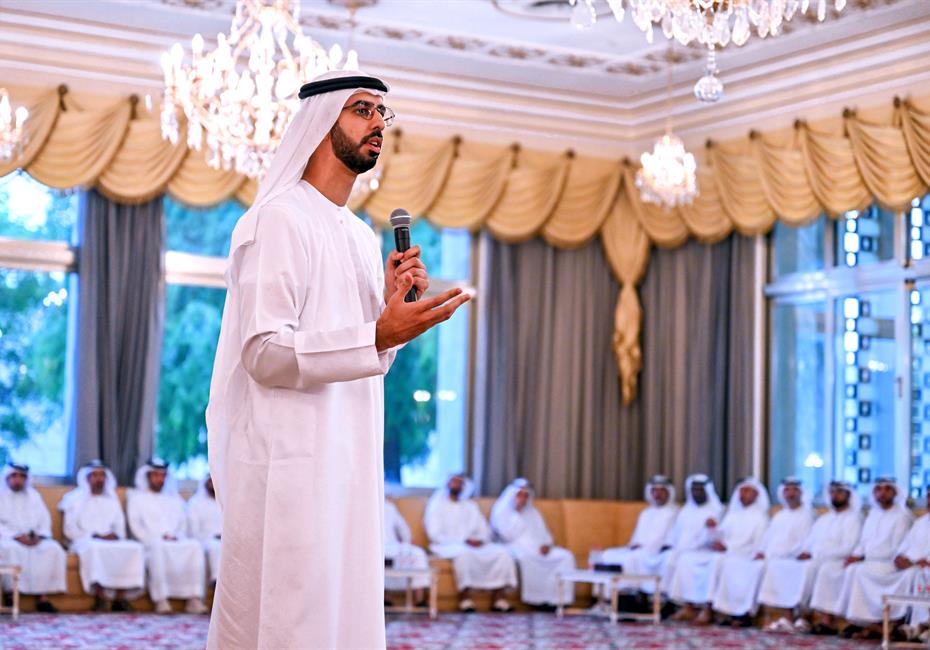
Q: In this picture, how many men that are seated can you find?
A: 14